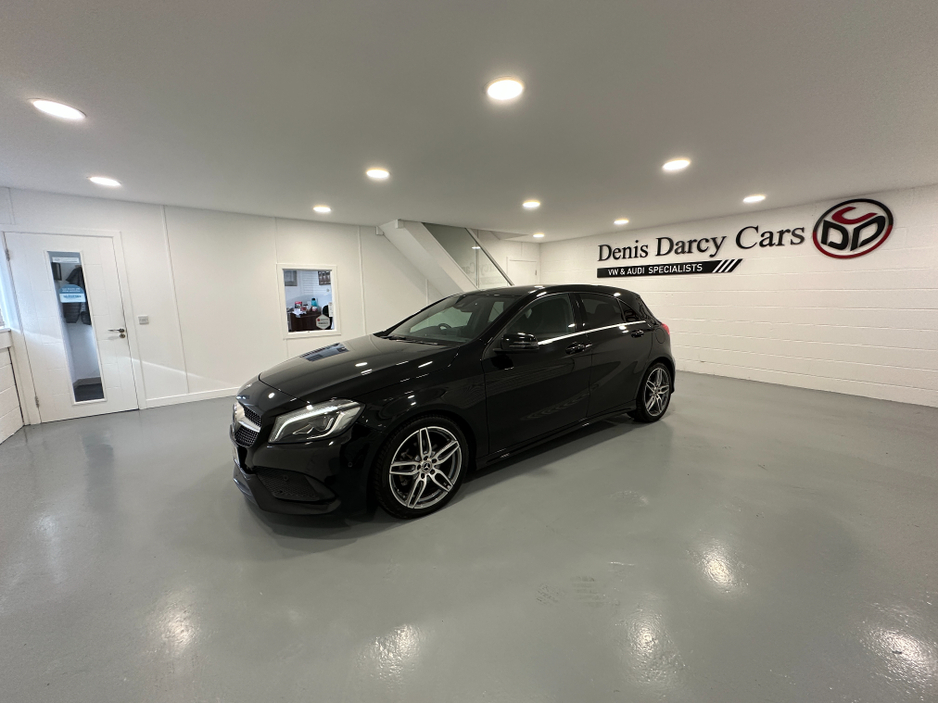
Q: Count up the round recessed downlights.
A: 10